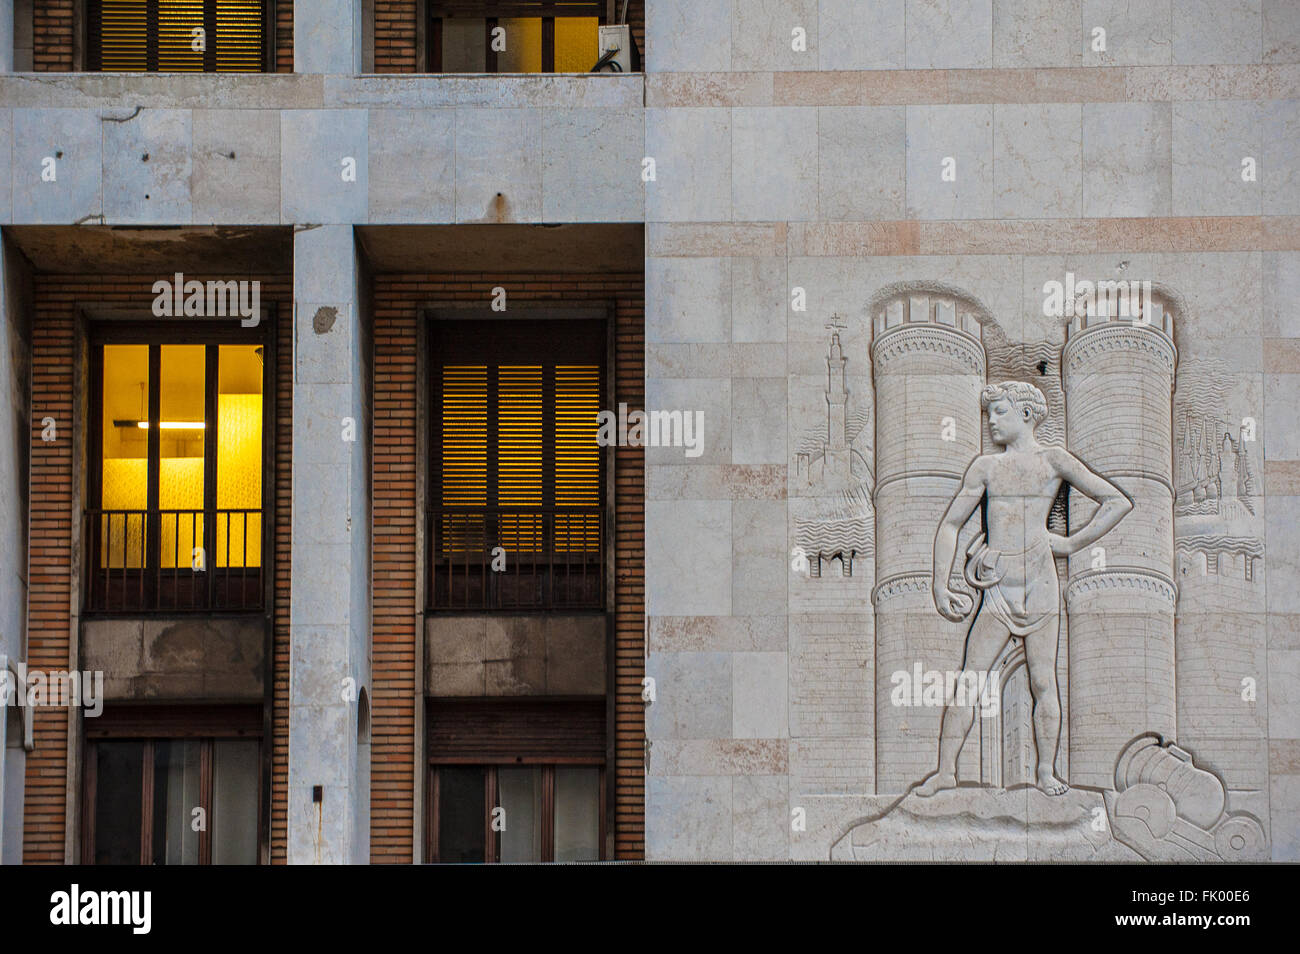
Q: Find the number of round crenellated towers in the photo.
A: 2